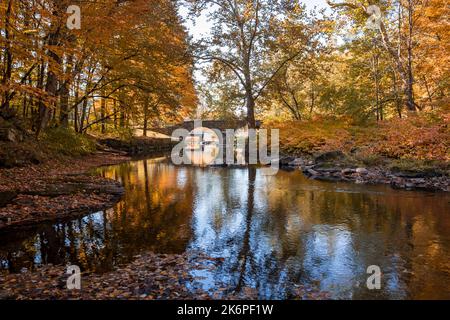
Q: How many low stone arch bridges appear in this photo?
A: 1